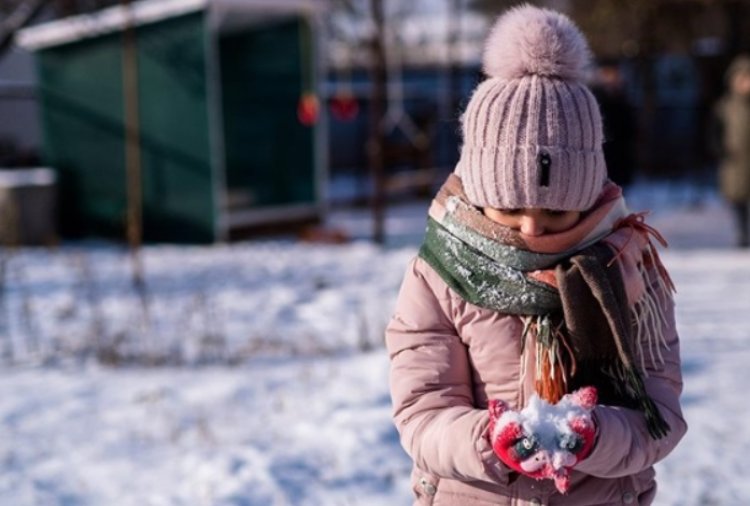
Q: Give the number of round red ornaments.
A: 2